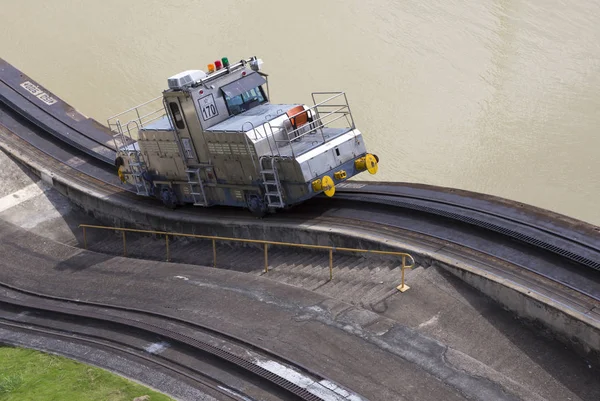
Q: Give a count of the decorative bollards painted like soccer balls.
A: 0